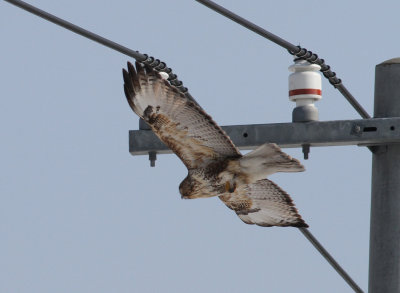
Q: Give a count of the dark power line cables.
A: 2